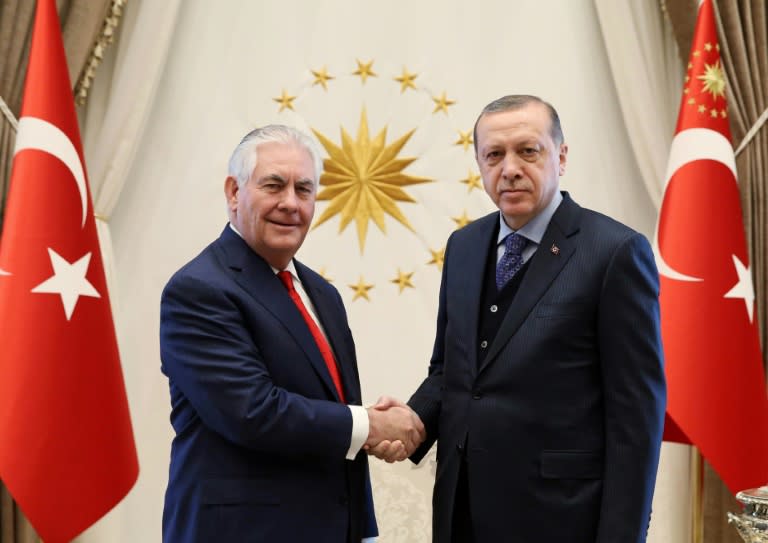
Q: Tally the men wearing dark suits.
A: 2